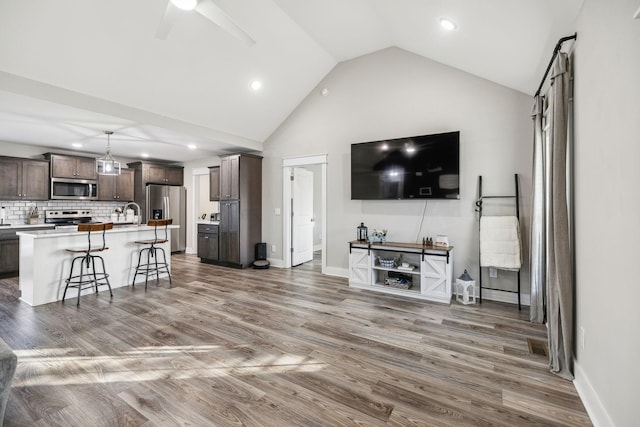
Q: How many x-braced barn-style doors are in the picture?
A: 2